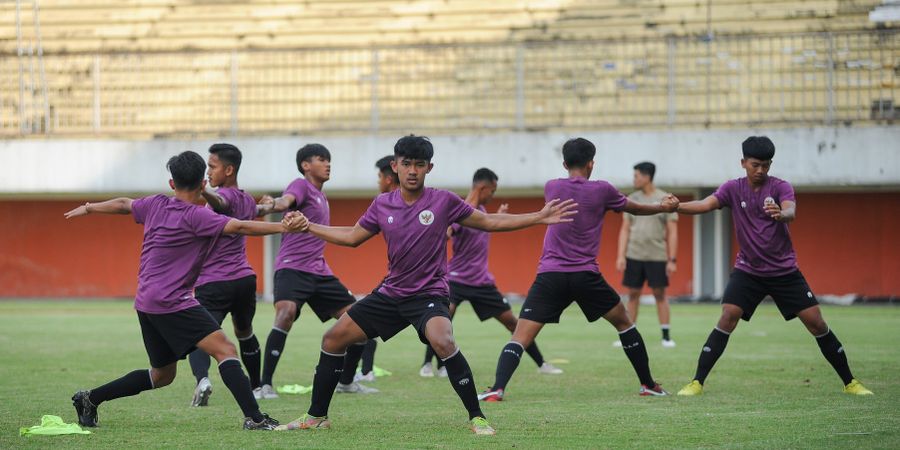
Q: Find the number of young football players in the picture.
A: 8